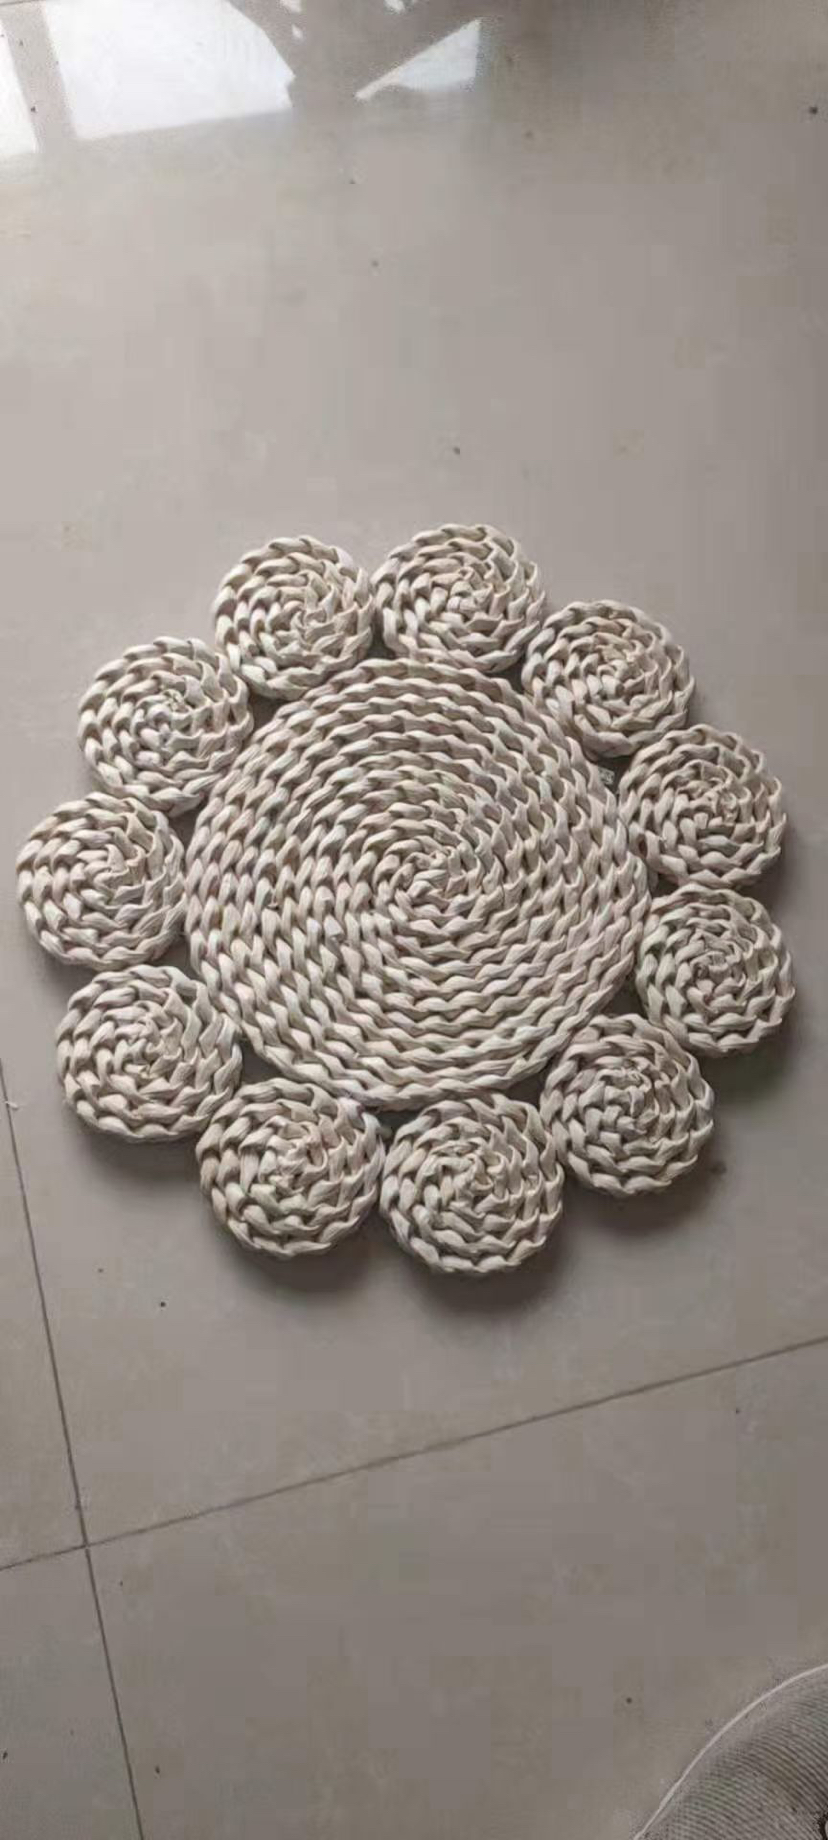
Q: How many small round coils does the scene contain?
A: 11